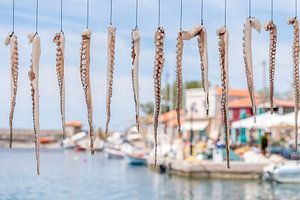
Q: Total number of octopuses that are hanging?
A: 13